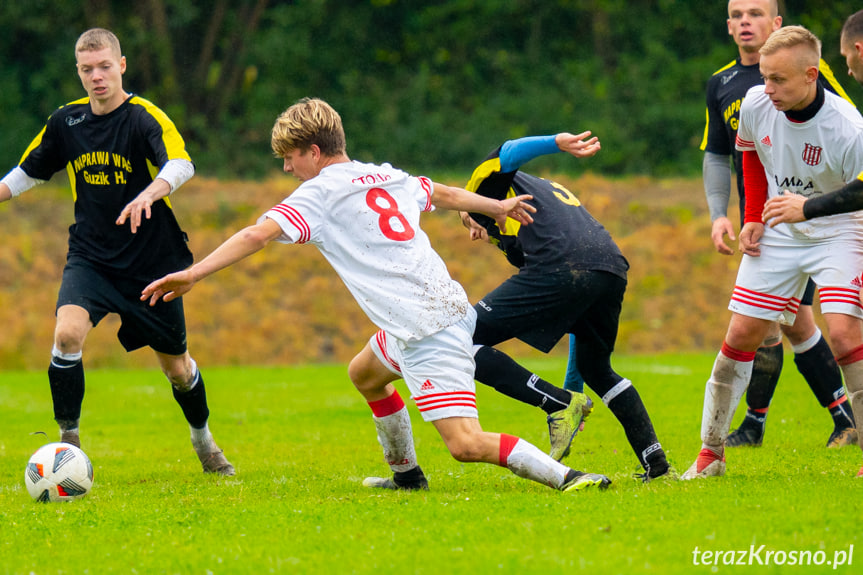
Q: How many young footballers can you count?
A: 6